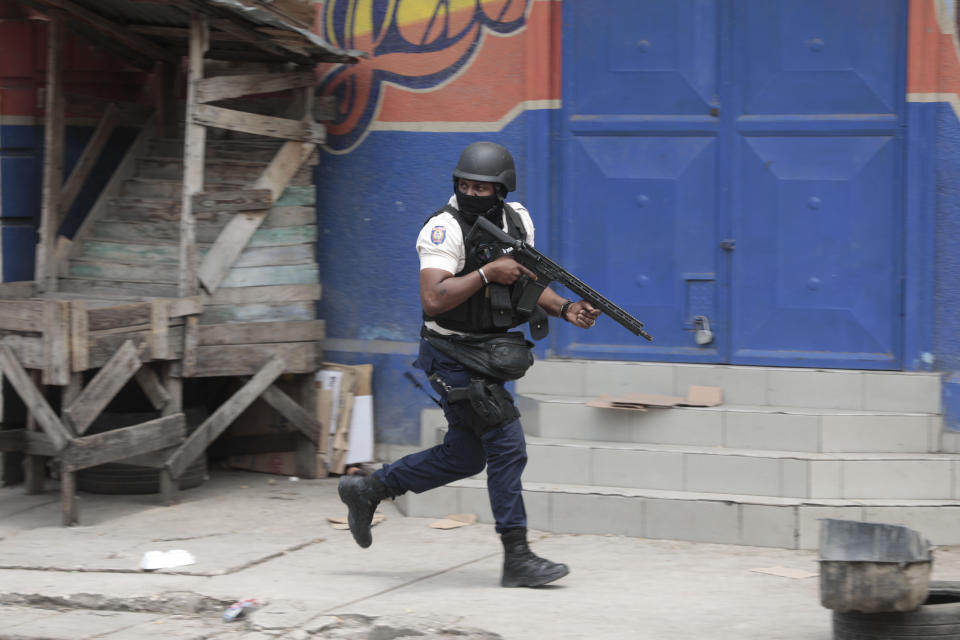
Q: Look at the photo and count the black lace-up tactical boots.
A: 2